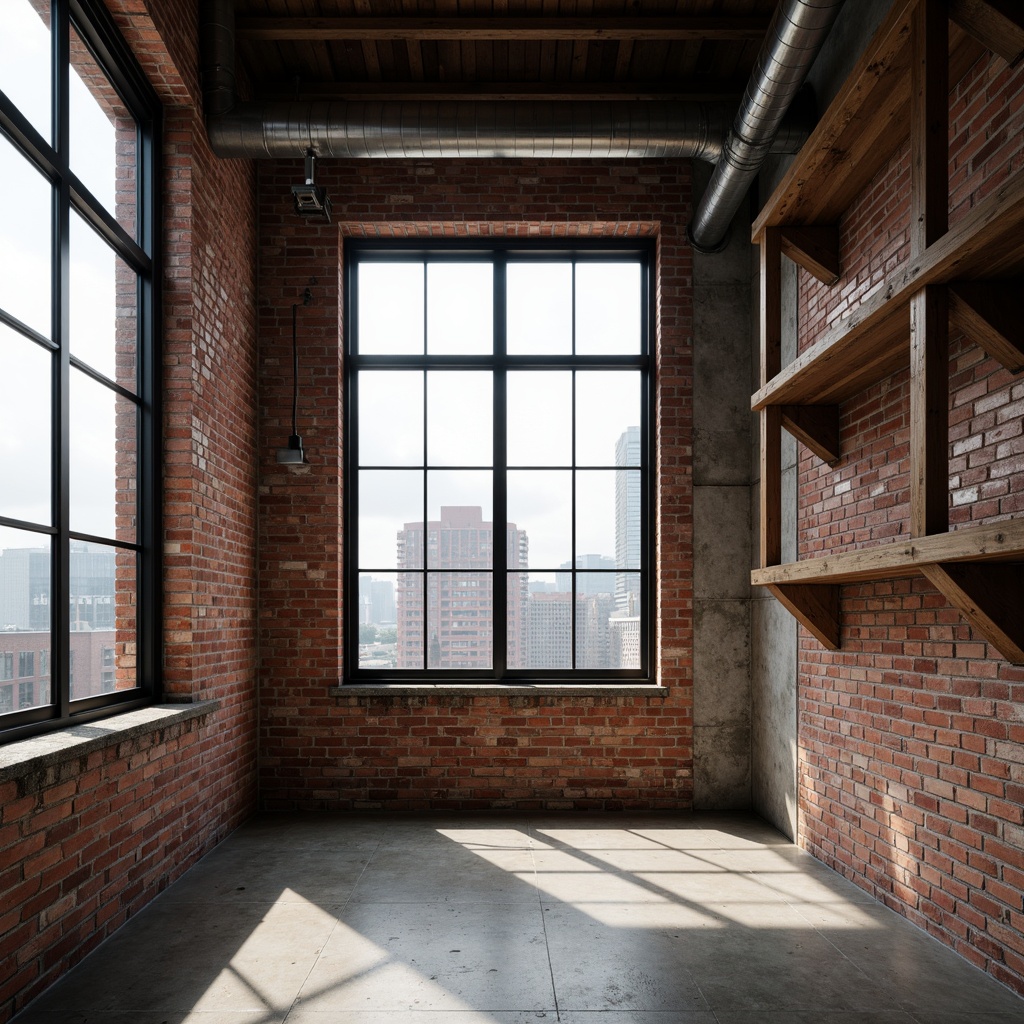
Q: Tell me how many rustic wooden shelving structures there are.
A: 1